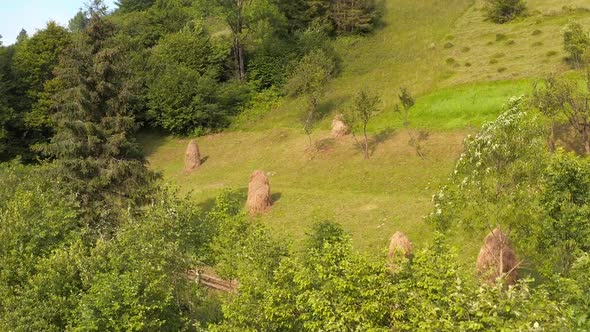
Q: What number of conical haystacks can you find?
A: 5